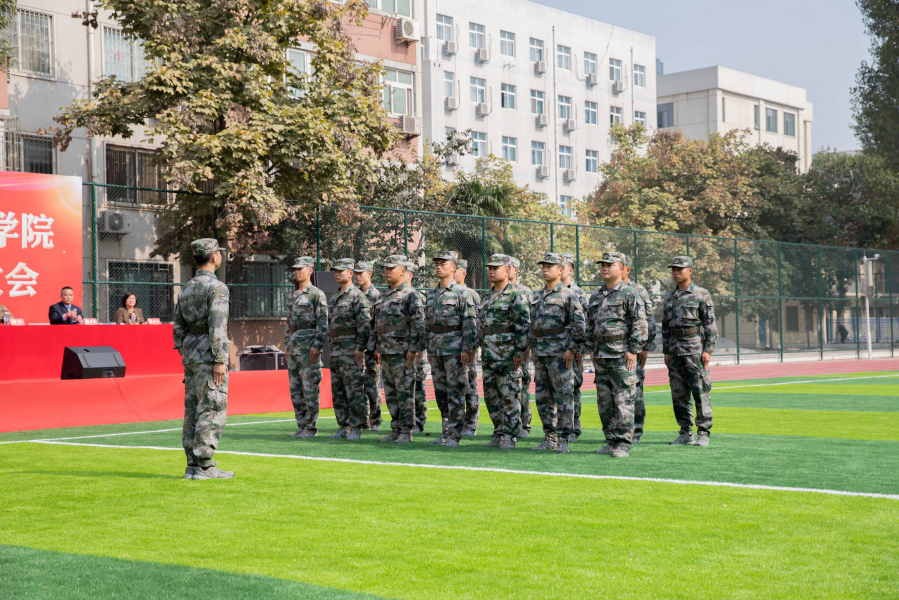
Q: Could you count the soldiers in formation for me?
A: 14